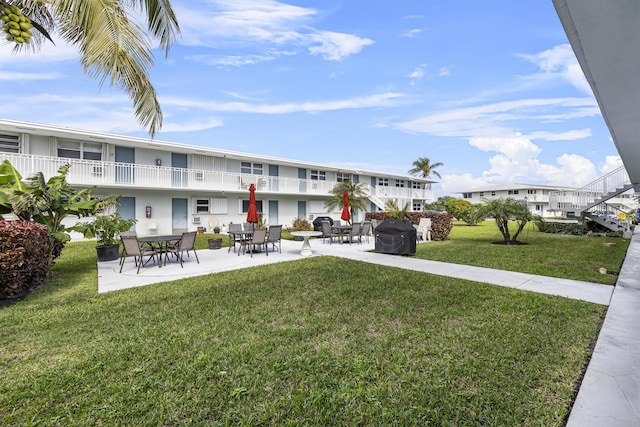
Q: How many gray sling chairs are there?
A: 12